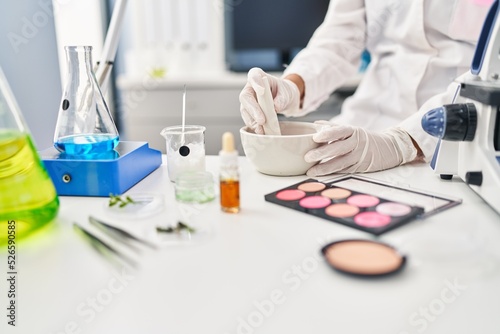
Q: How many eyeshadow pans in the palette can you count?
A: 8